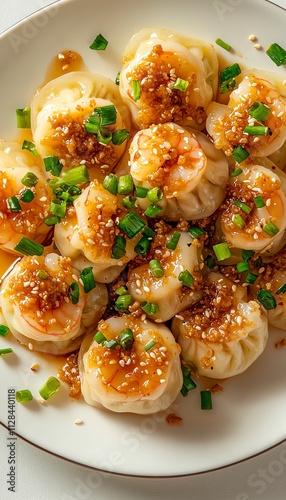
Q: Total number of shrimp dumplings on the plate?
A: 12